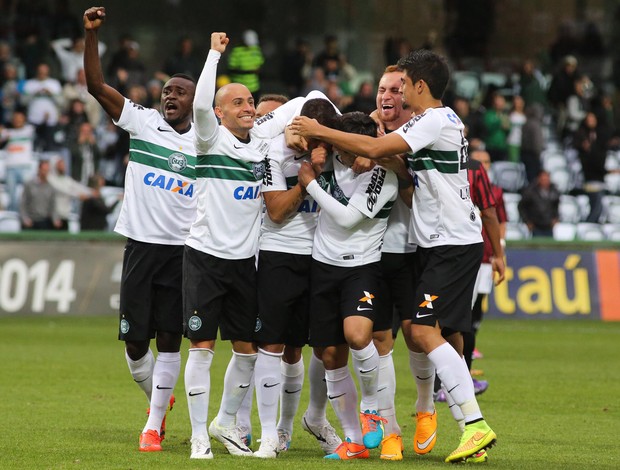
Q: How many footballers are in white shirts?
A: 7